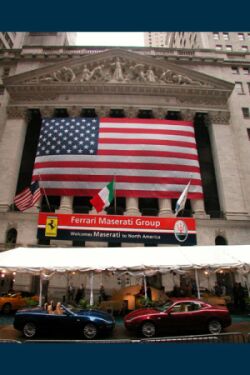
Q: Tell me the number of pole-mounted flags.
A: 3